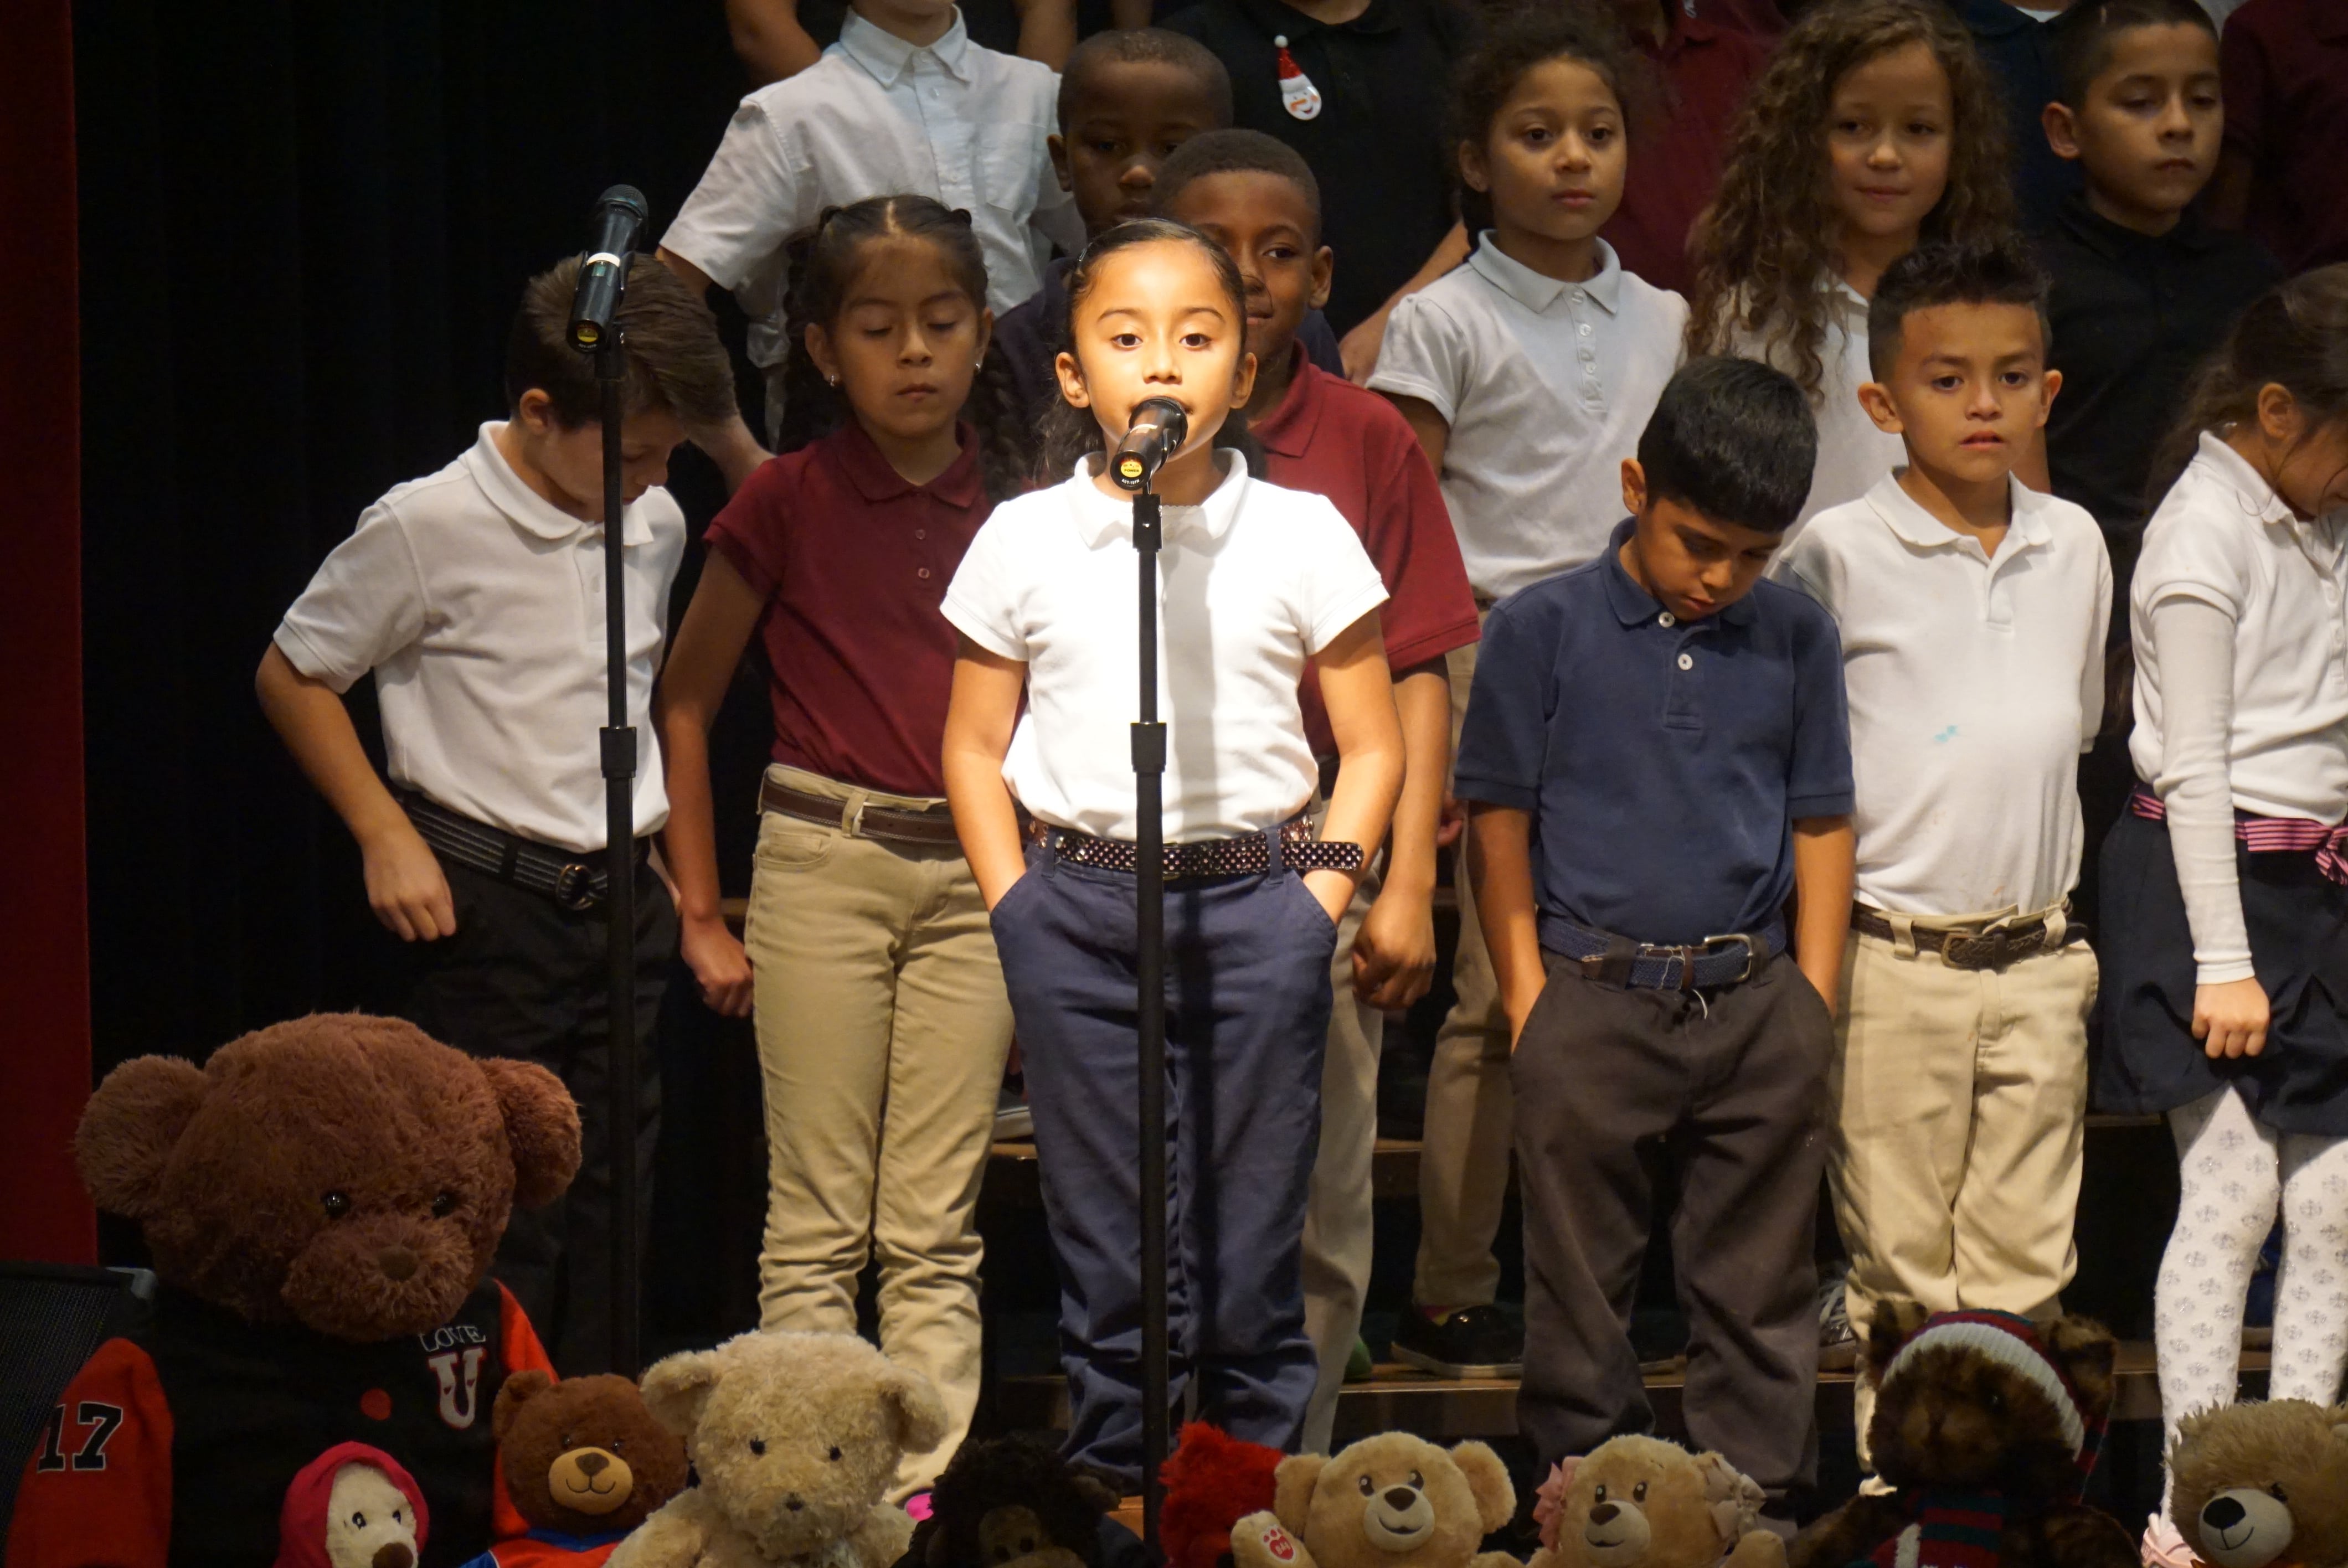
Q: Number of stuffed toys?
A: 10